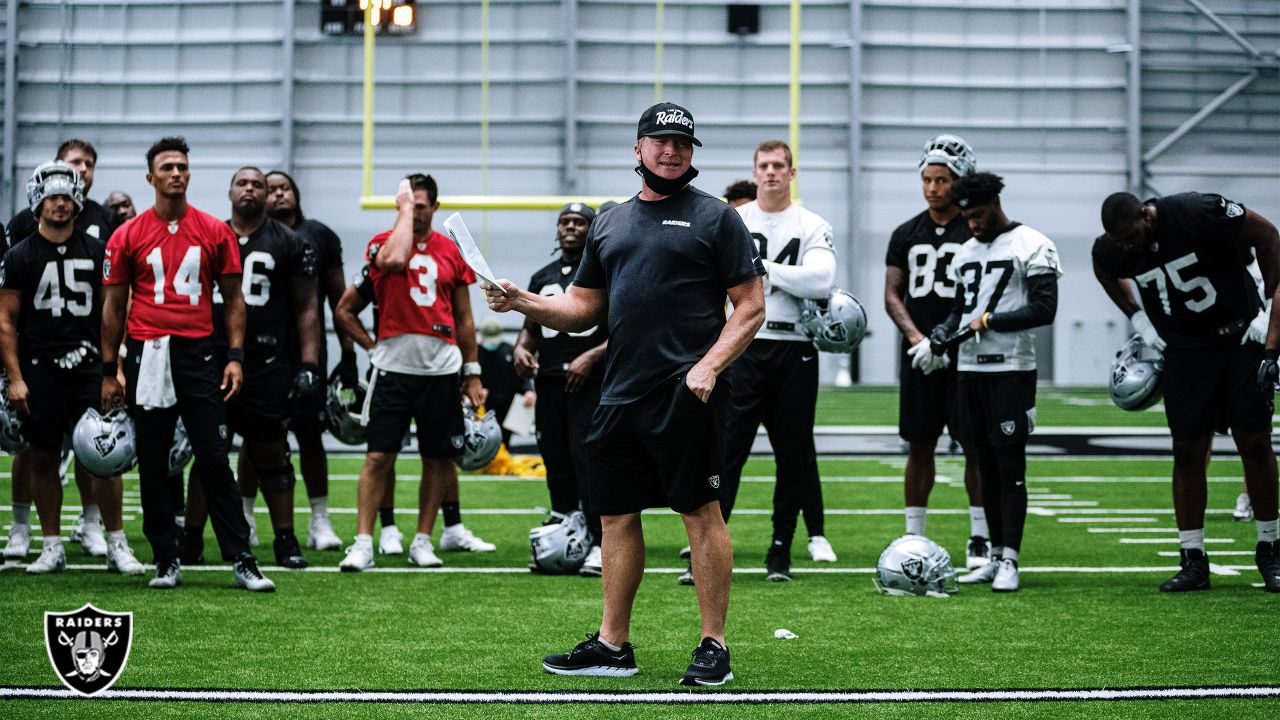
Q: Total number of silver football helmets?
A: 11